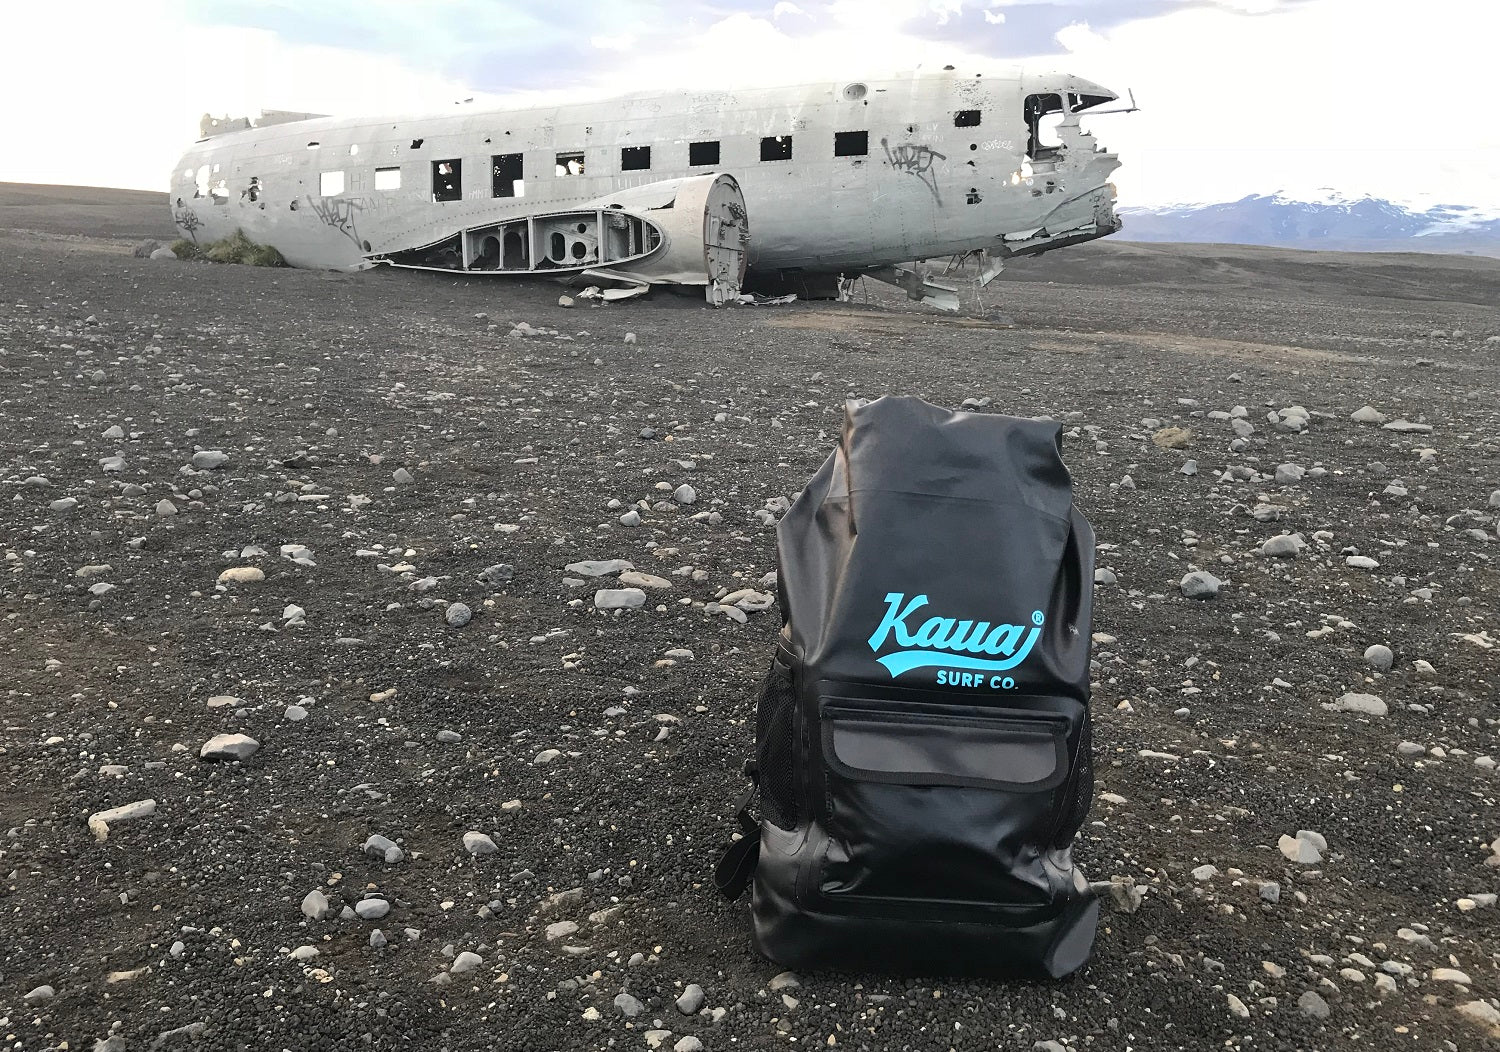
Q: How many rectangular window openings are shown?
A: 10